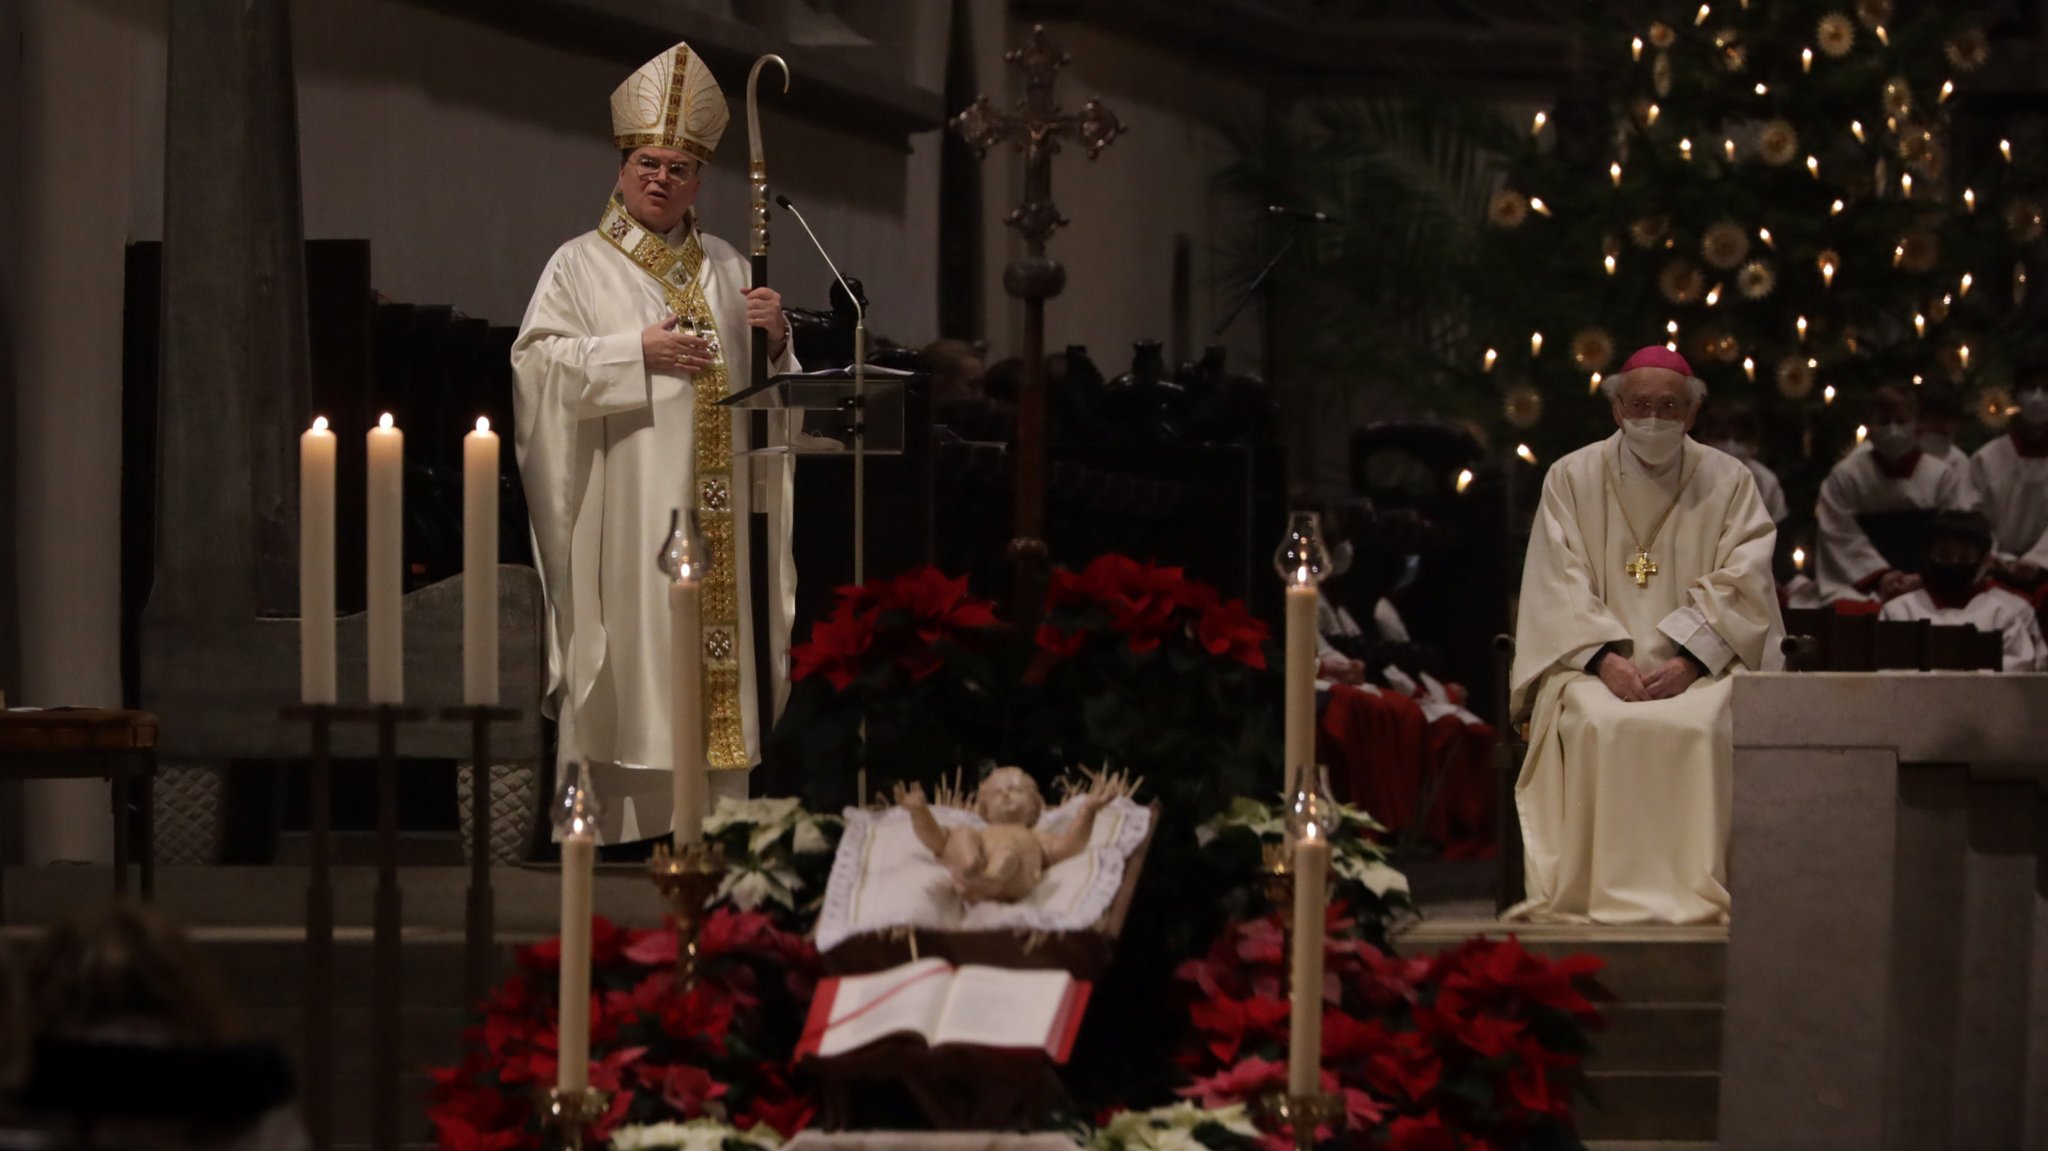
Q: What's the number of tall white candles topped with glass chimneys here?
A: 4